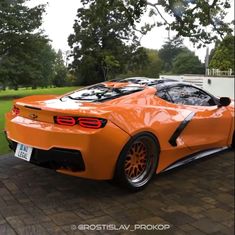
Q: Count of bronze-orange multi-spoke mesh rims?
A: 1